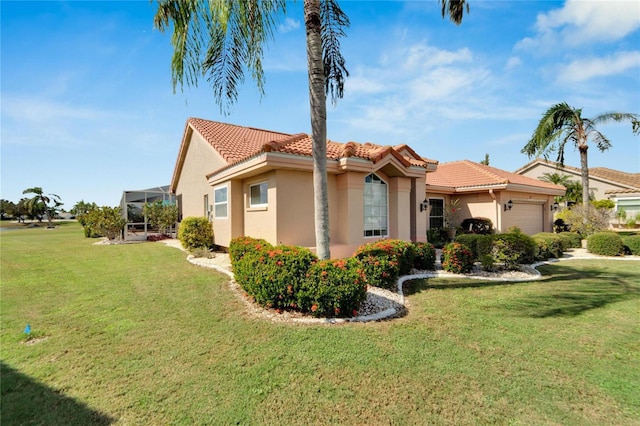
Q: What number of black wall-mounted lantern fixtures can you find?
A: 3